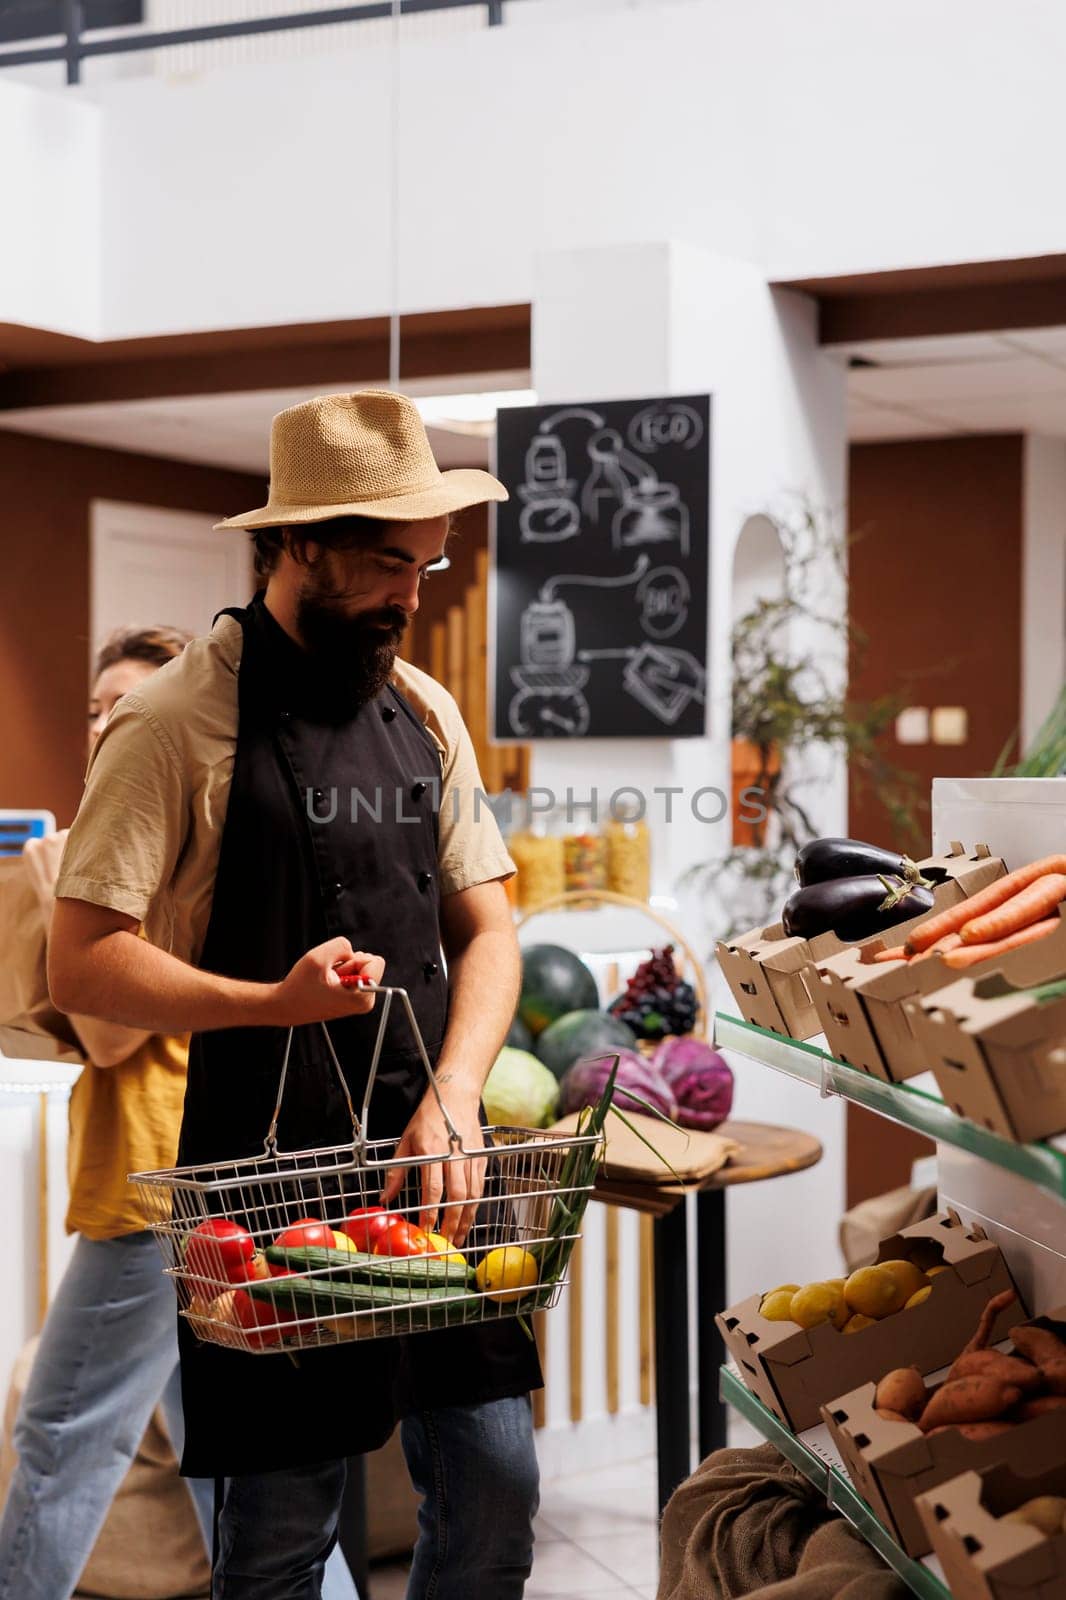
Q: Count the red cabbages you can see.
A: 2